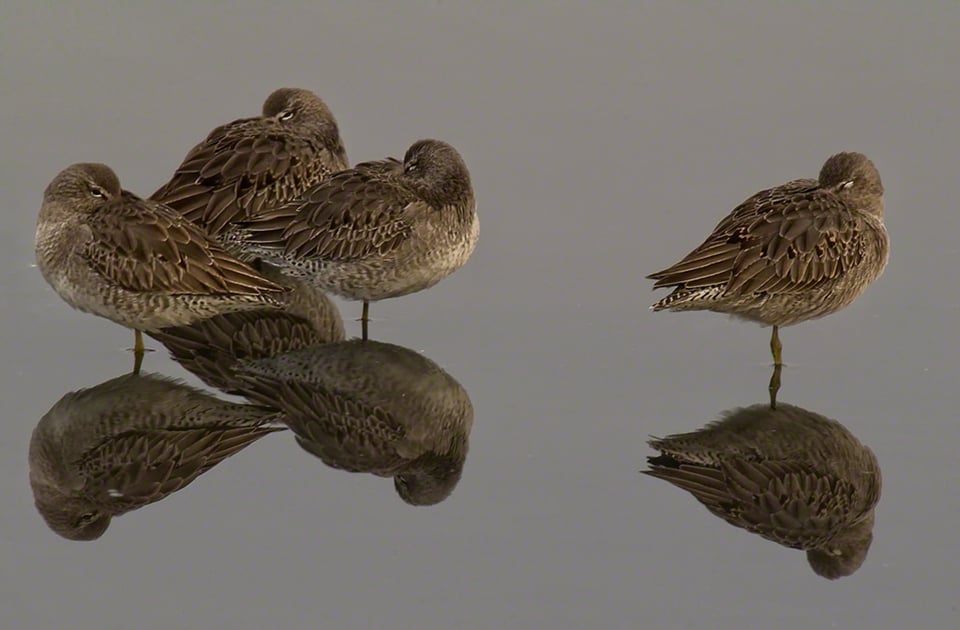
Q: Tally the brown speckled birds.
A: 4